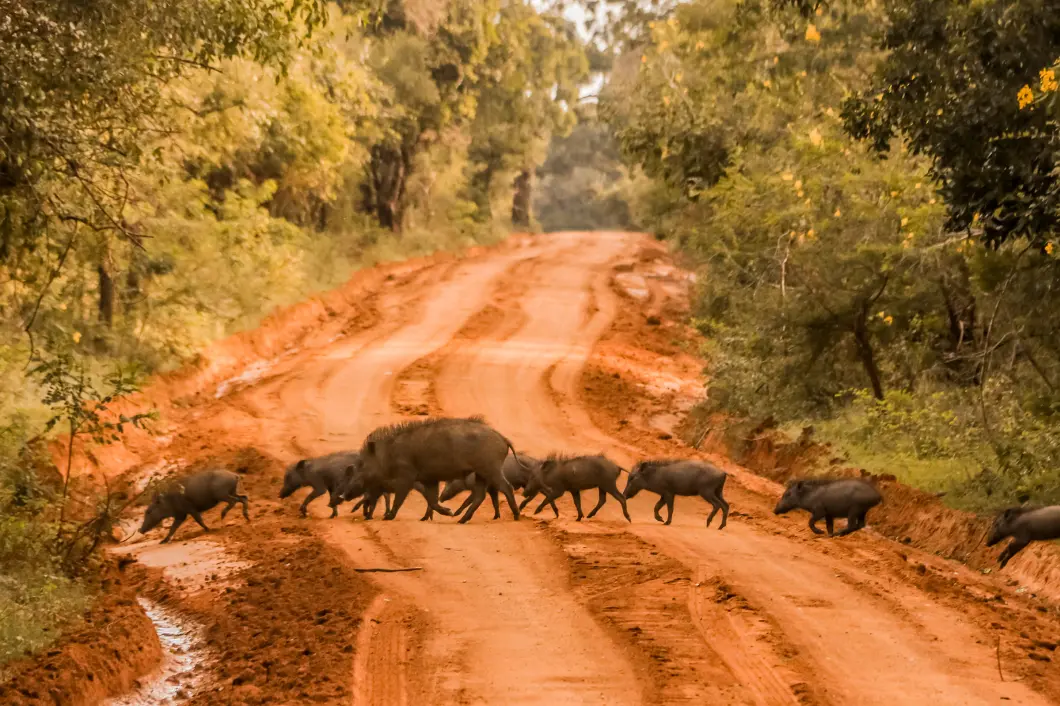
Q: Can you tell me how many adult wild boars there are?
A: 1